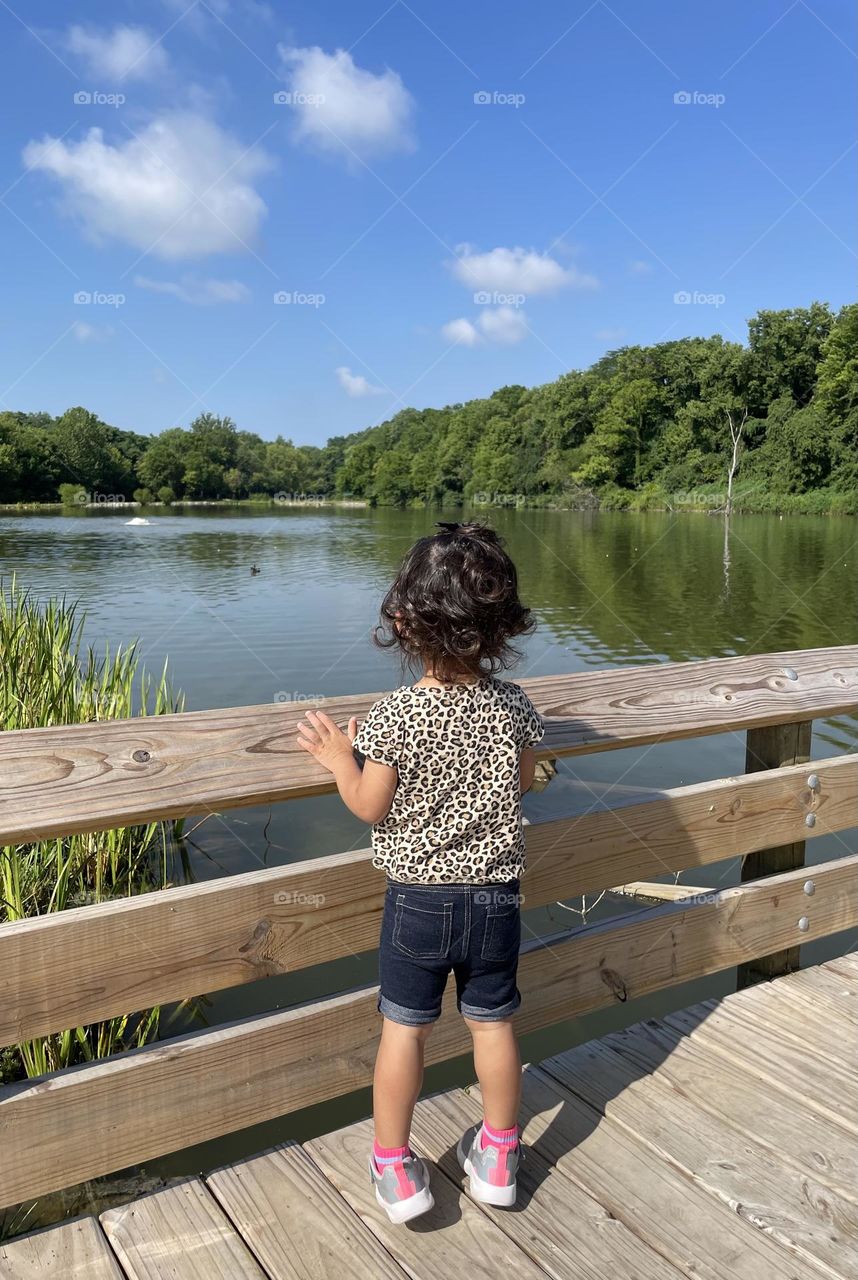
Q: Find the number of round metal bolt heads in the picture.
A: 5